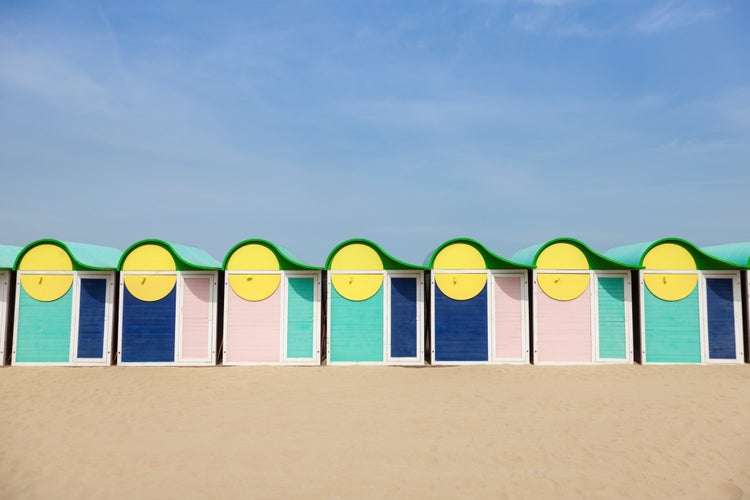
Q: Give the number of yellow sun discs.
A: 7